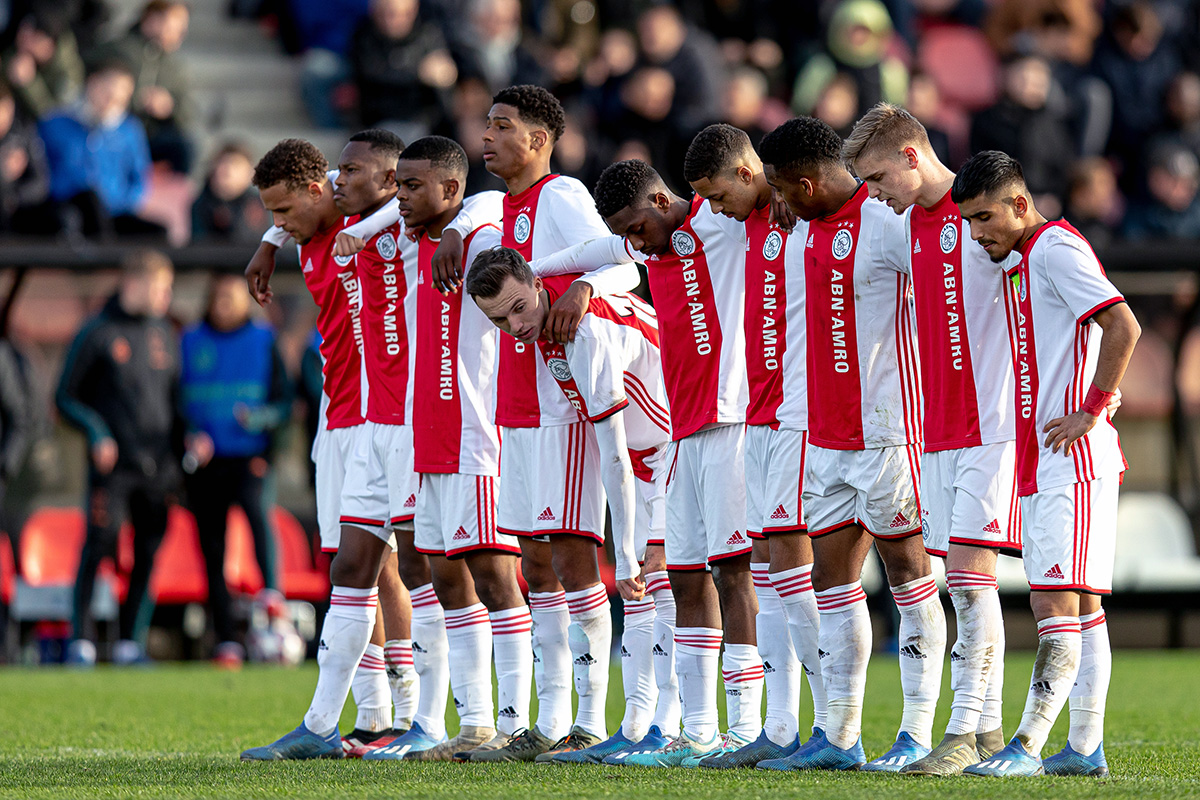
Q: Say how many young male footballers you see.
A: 10